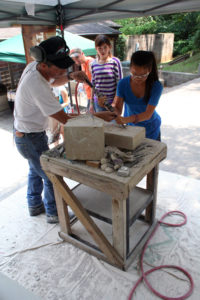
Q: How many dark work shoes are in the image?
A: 2